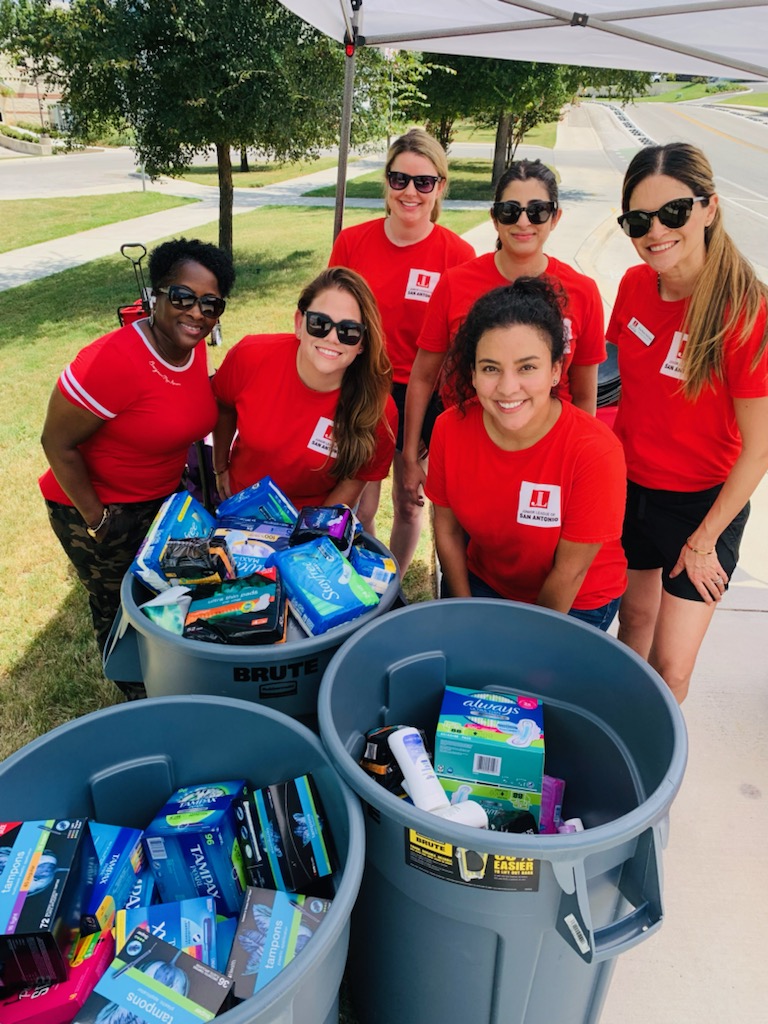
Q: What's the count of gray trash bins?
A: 3